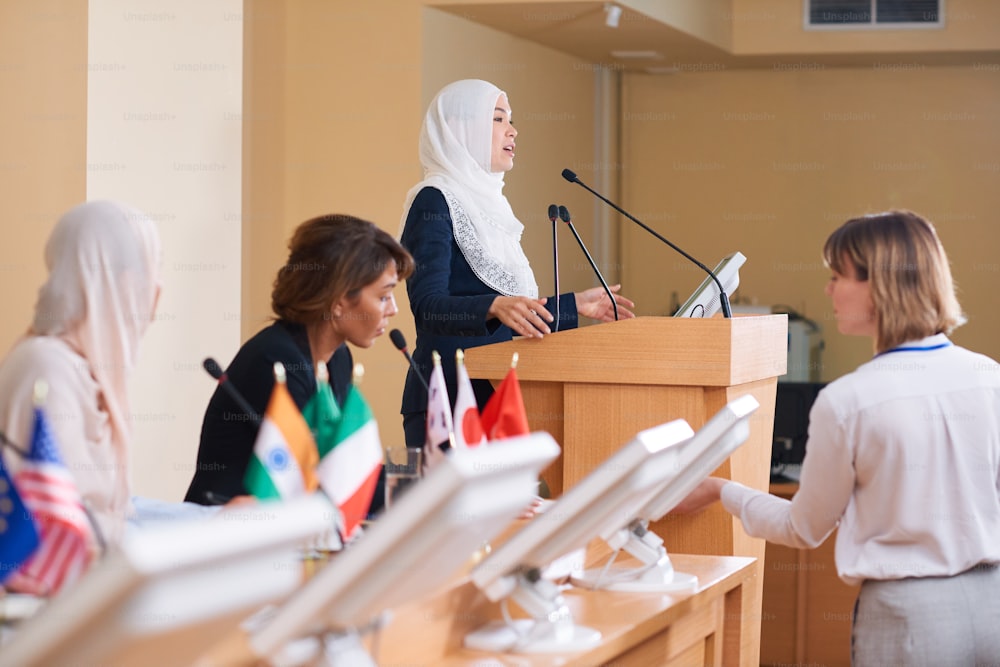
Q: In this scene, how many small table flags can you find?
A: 8